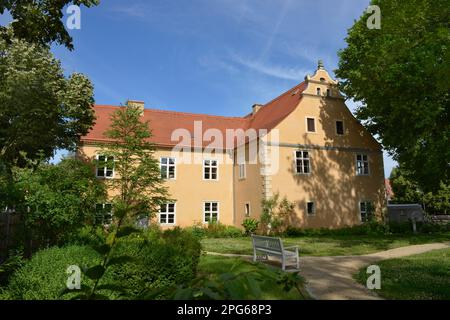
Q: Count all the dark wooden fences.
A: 1